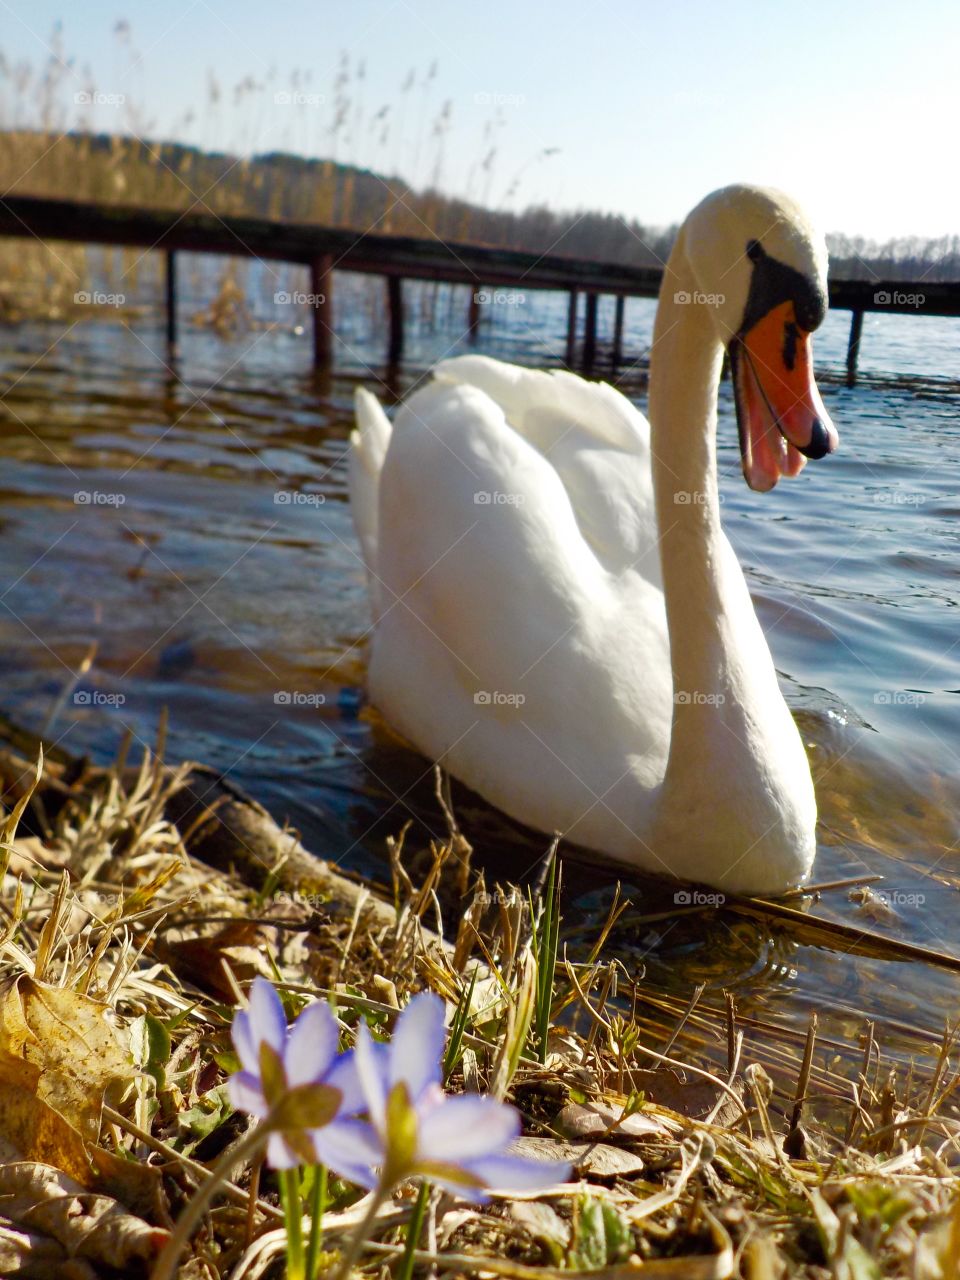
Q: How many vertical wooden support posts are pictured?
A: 8